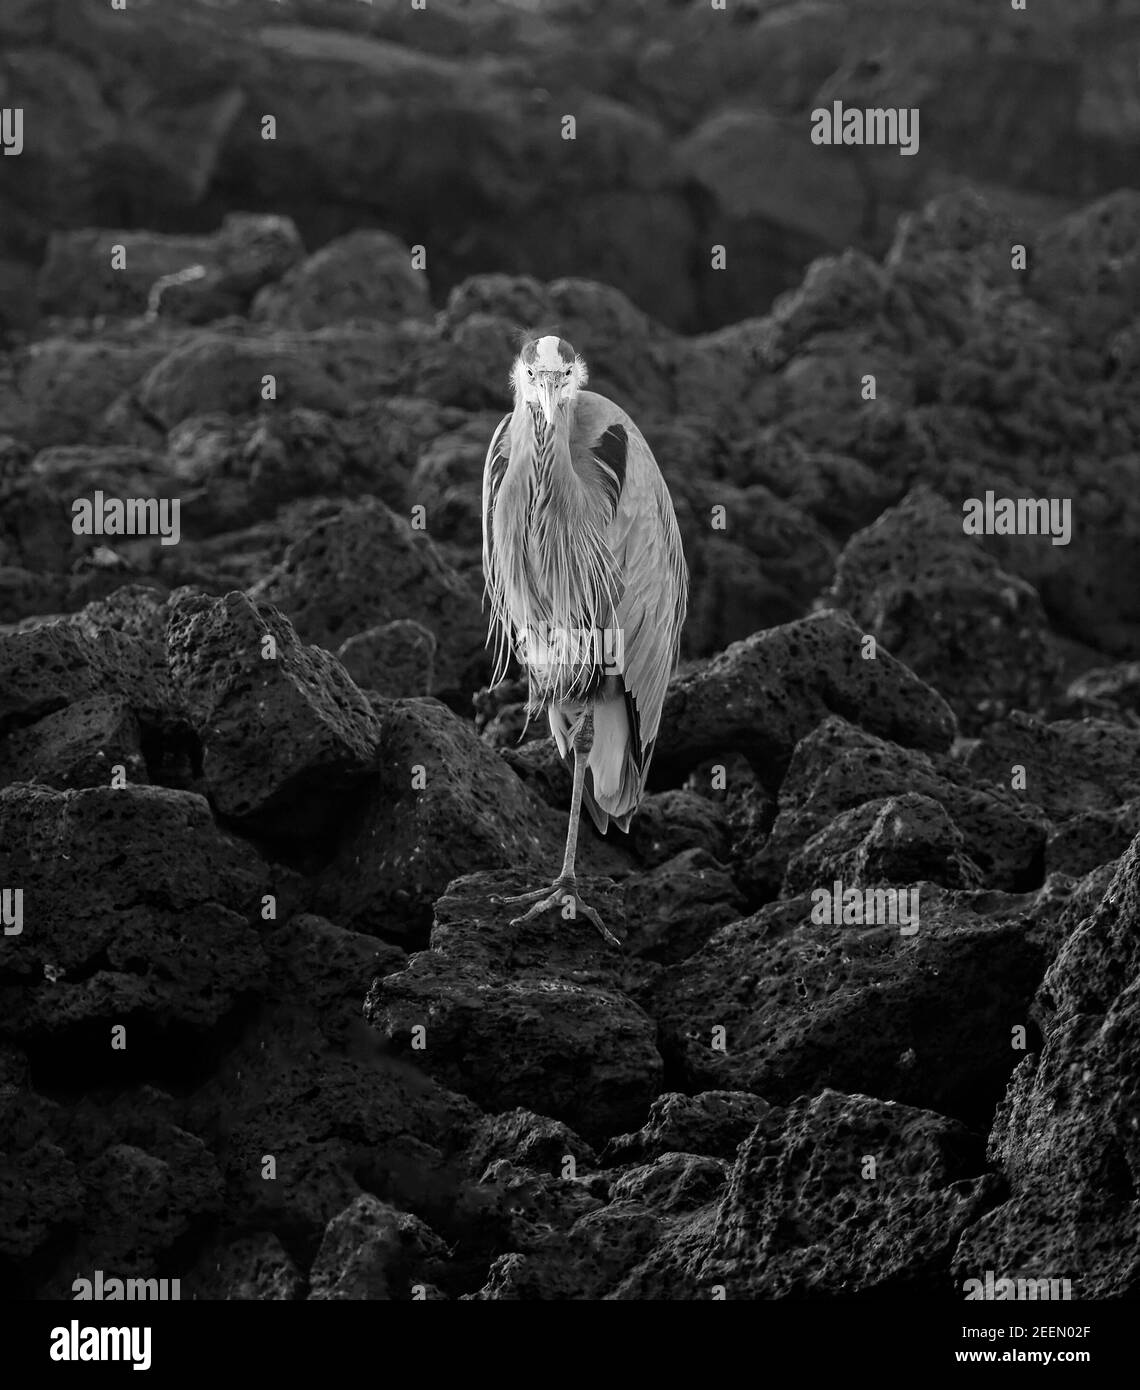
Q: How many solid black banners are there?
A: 1